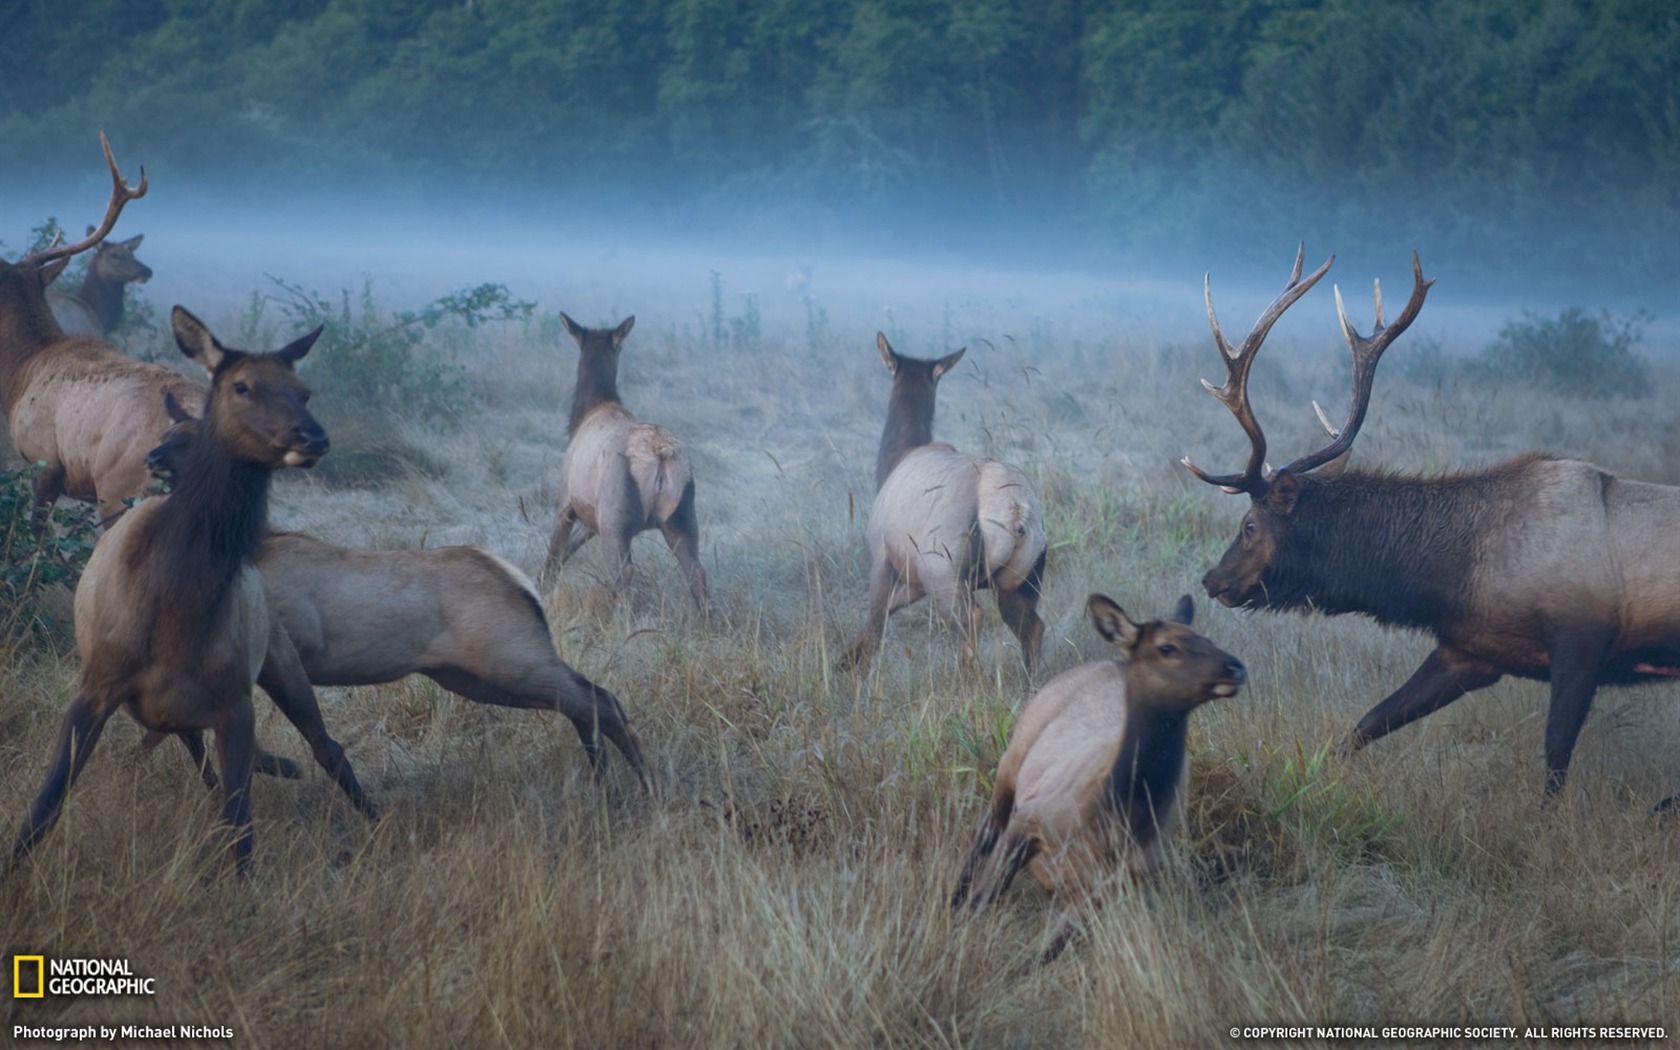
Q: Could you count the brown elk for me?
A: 8